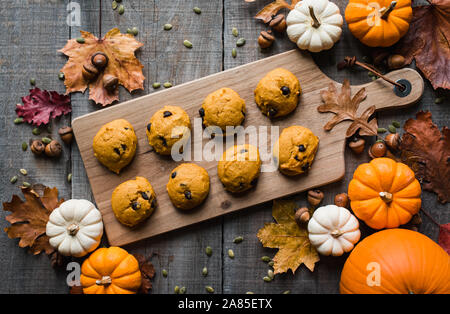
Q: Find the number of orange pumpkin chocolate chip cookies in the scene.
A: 8